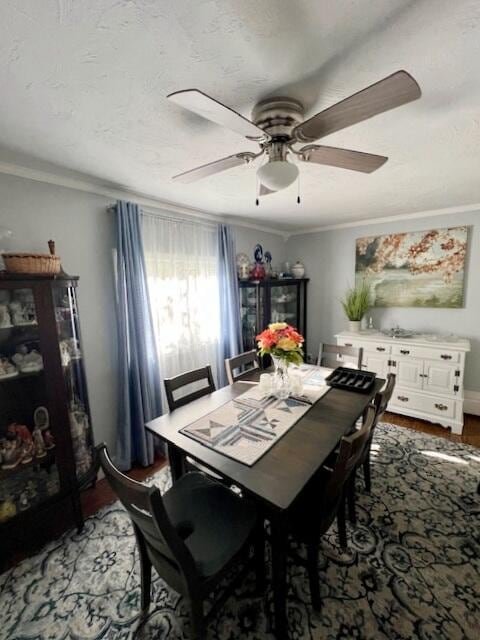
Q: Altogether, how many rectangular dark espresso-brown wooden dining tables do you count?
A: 1